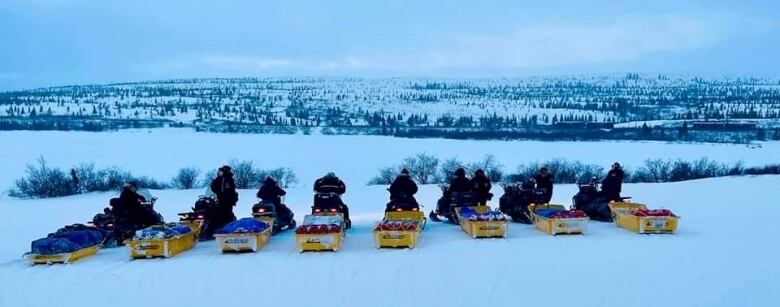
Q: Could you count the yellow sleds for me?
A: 8